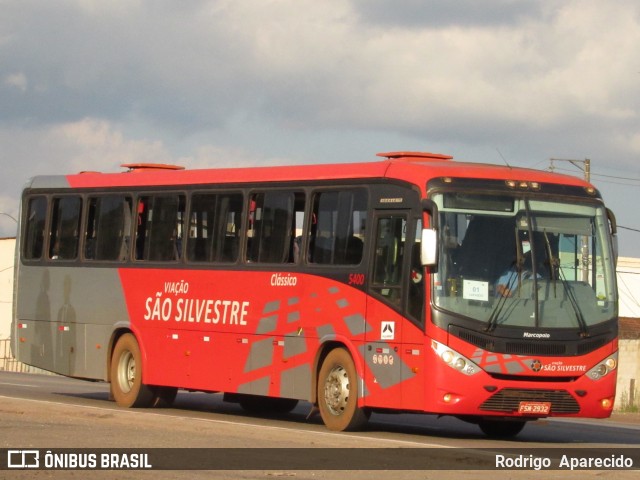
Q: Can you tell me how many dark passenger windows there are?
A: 7